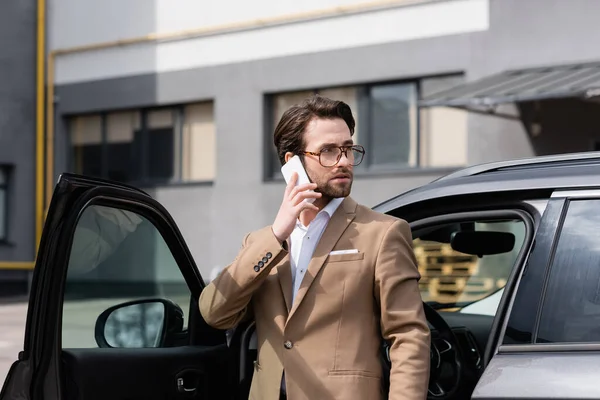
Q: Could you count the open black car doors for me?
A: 1